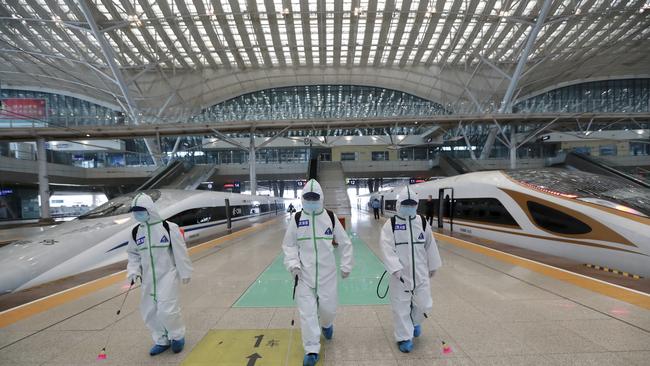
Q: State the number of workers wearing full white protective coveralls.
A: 3